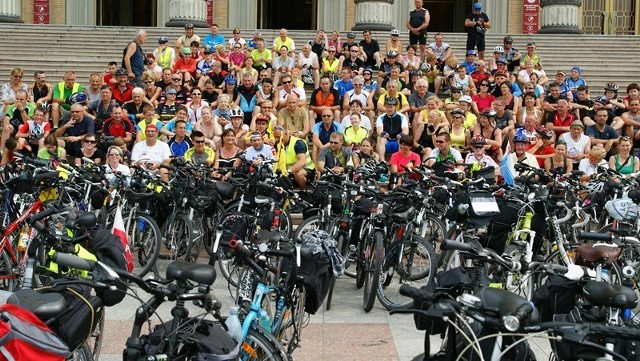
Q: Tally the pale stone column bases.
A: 4